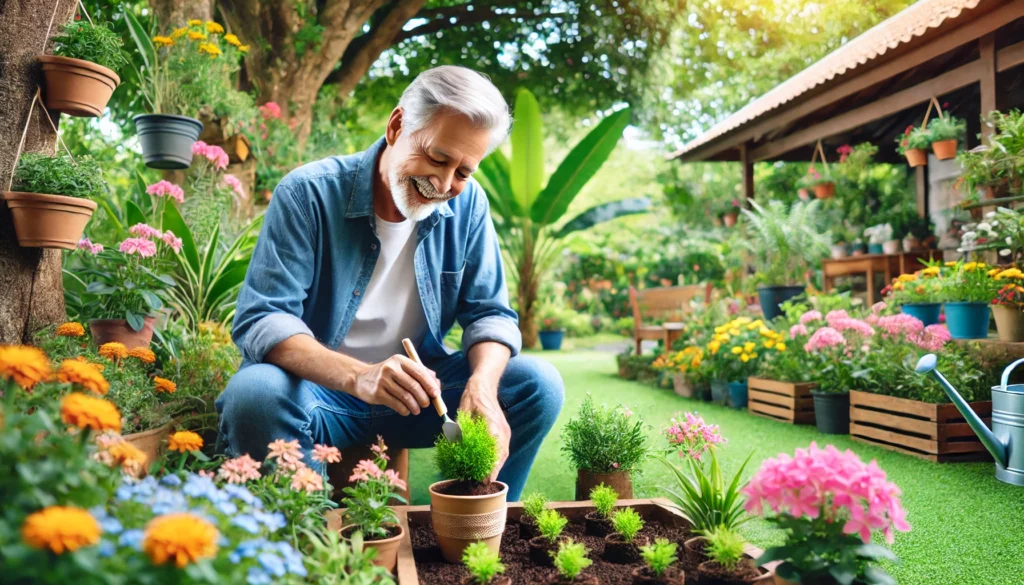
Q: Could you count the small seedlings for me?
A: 8